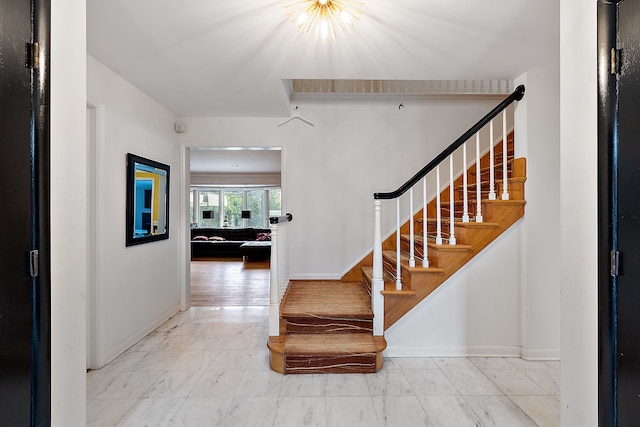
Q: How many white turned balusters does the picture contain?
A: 9